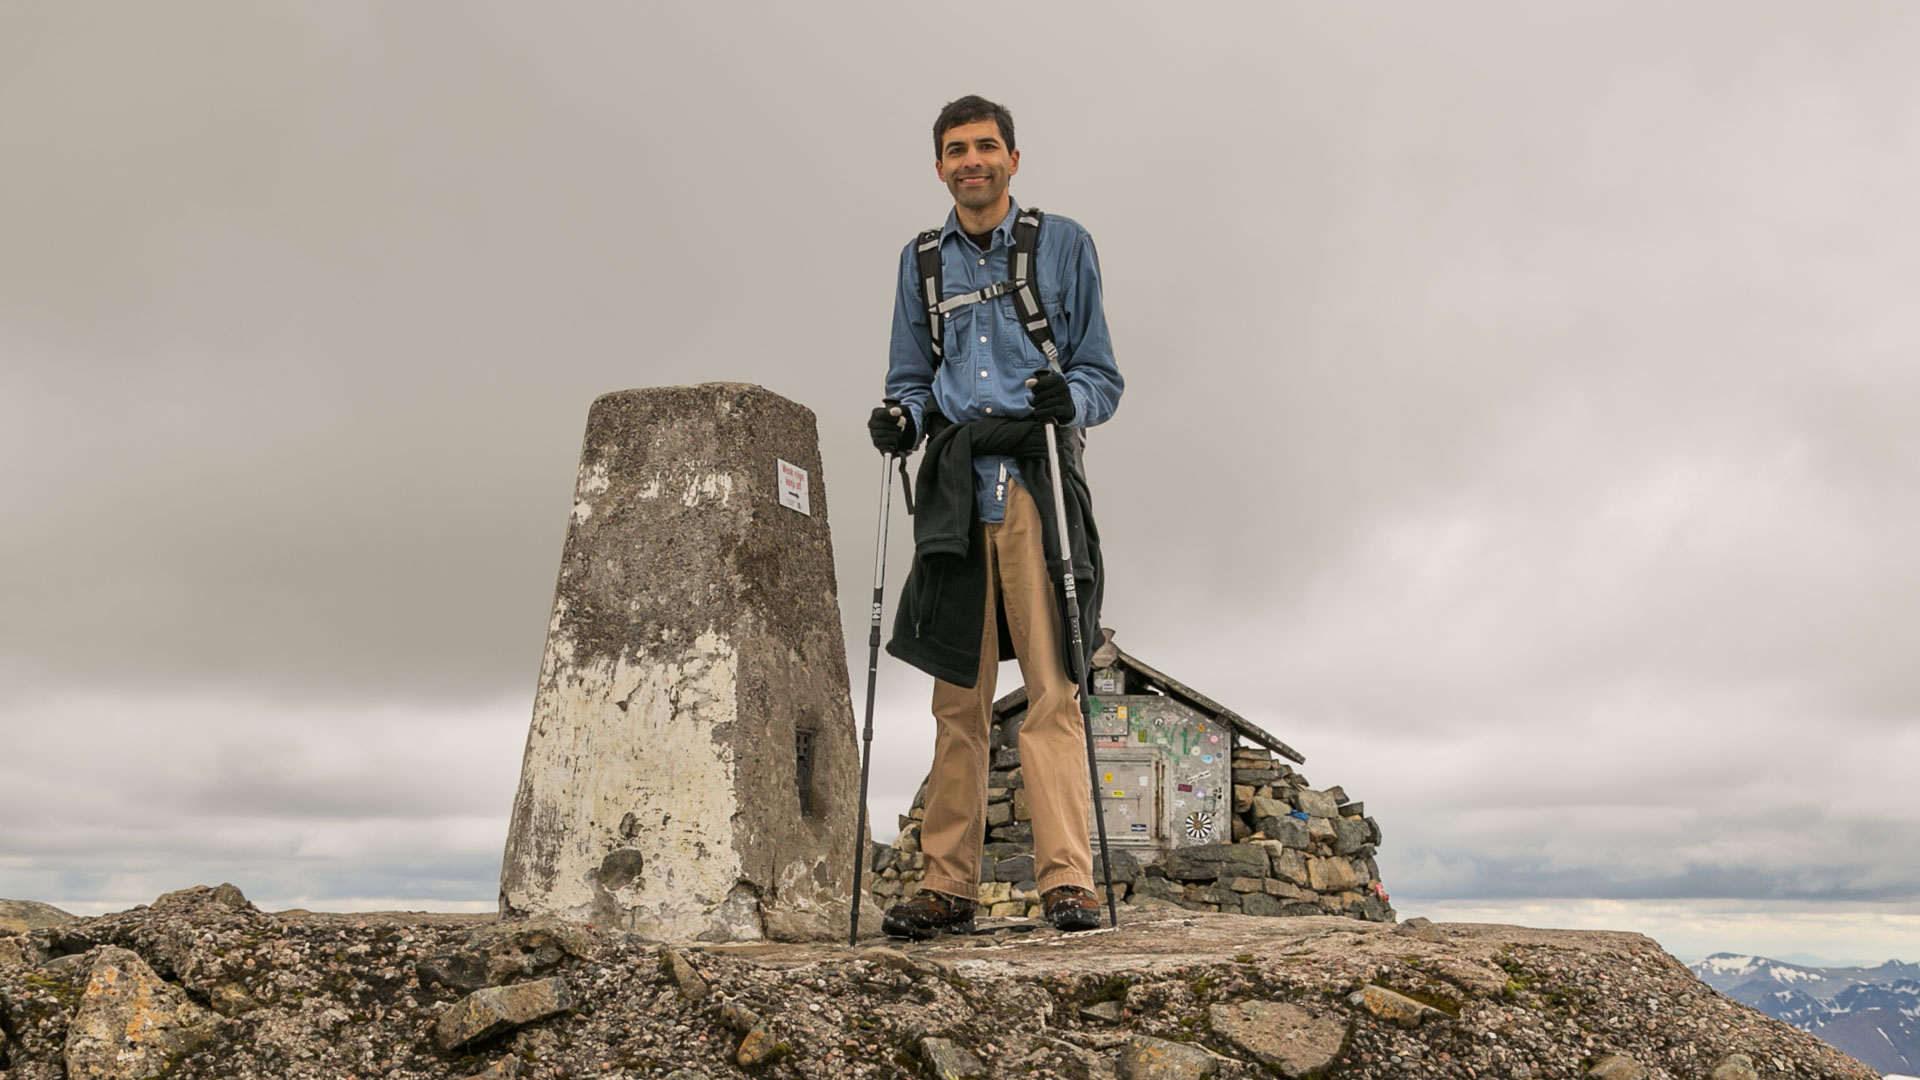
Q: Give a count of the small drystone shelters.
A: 1